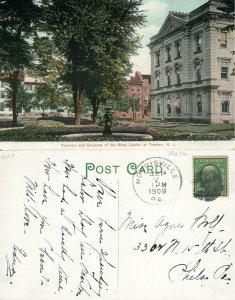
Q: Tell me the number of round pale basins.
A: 1